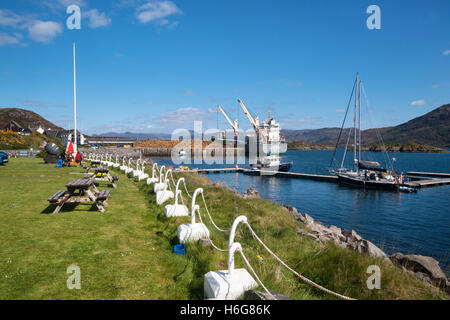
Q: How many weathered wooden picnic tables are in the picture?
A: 3